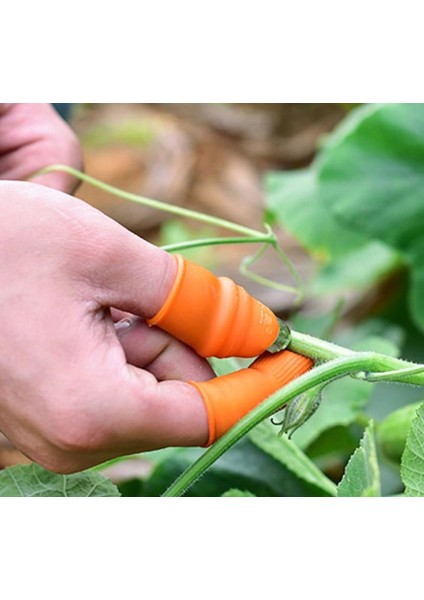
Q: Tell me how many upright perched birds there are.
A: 0